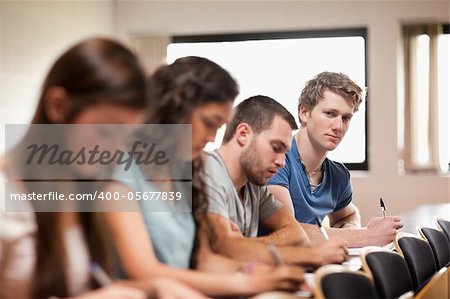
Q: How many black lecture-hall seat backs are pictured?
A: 5